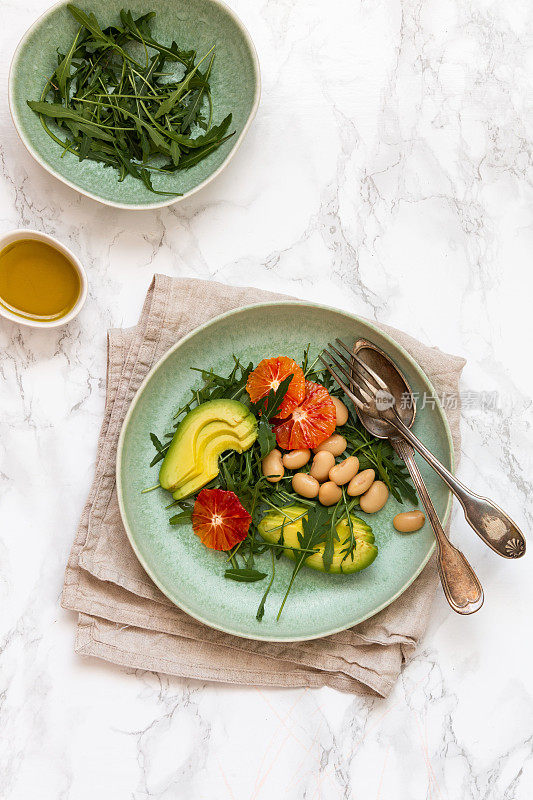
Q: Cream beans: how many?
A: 11